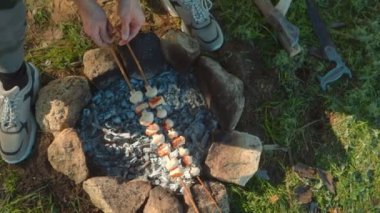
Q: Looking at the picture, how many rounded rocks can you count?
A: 10